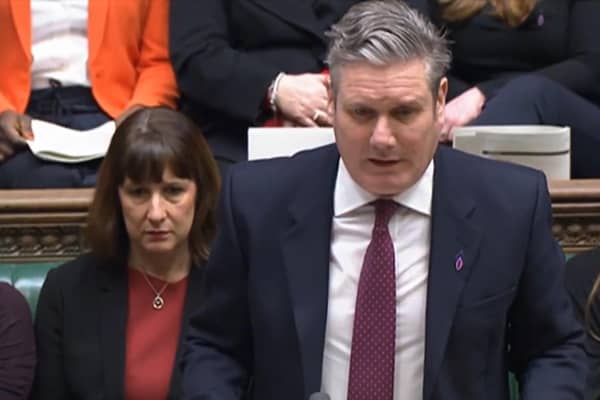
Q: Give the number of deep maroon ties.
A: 1